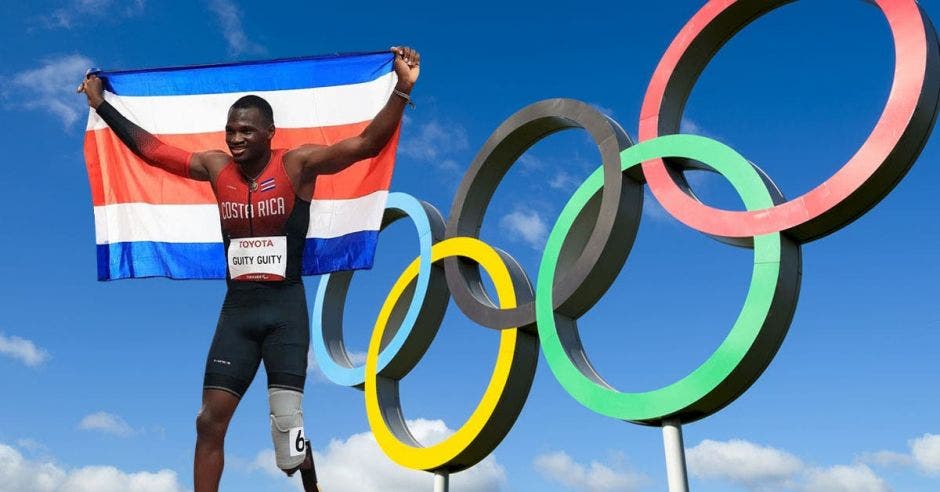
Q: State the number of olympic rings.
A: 5